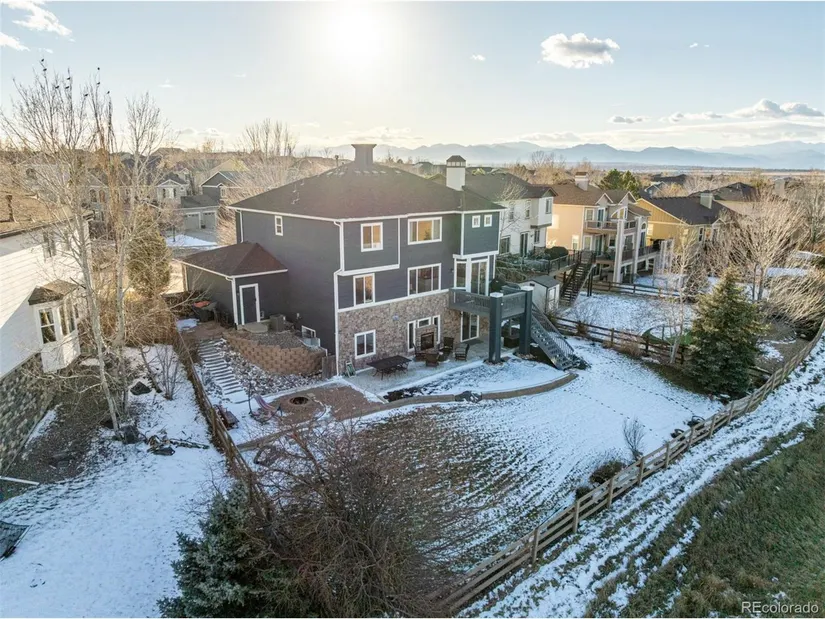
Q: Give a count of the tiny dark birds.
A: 9